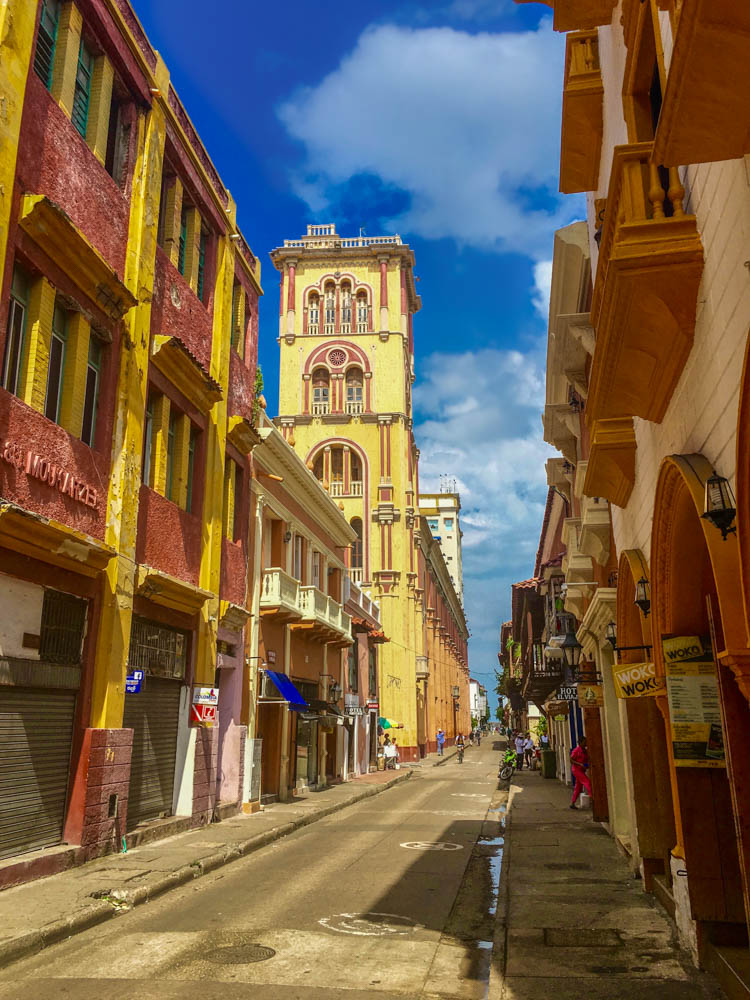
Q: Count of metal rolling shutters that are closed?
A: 2